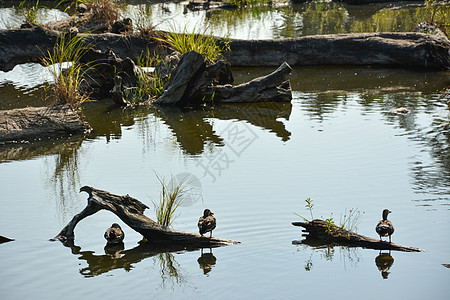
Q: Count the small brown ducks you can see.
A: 3